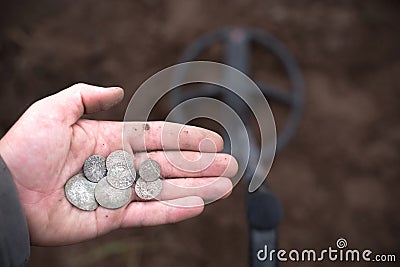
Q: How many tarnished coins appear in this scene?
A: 7